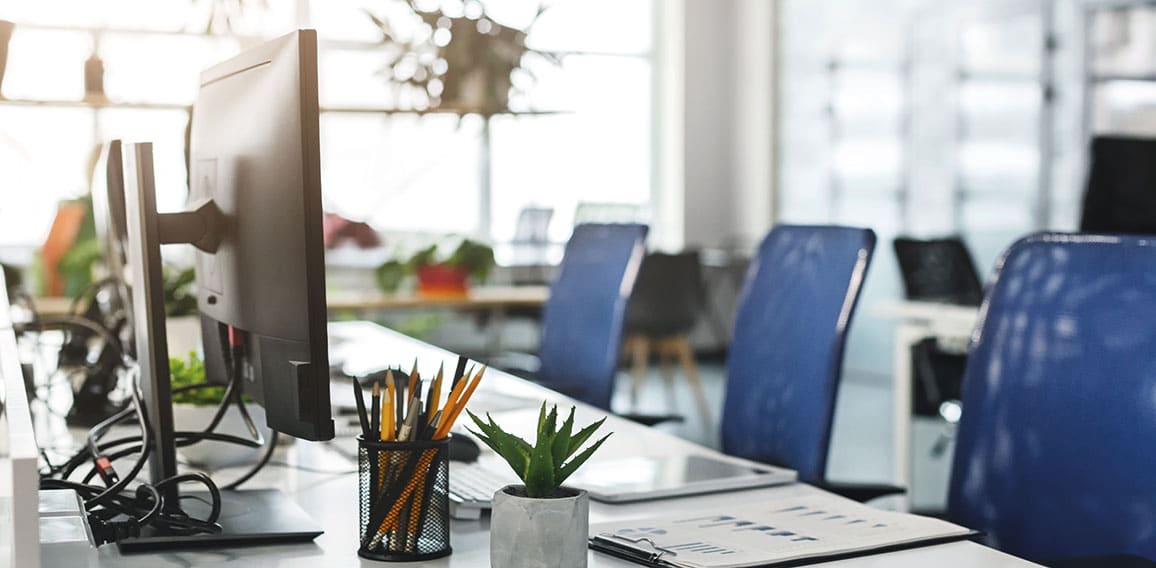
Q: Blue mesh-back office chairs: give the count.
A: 3